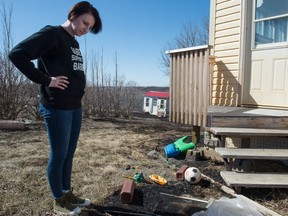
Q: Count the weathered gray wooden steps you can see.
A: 3